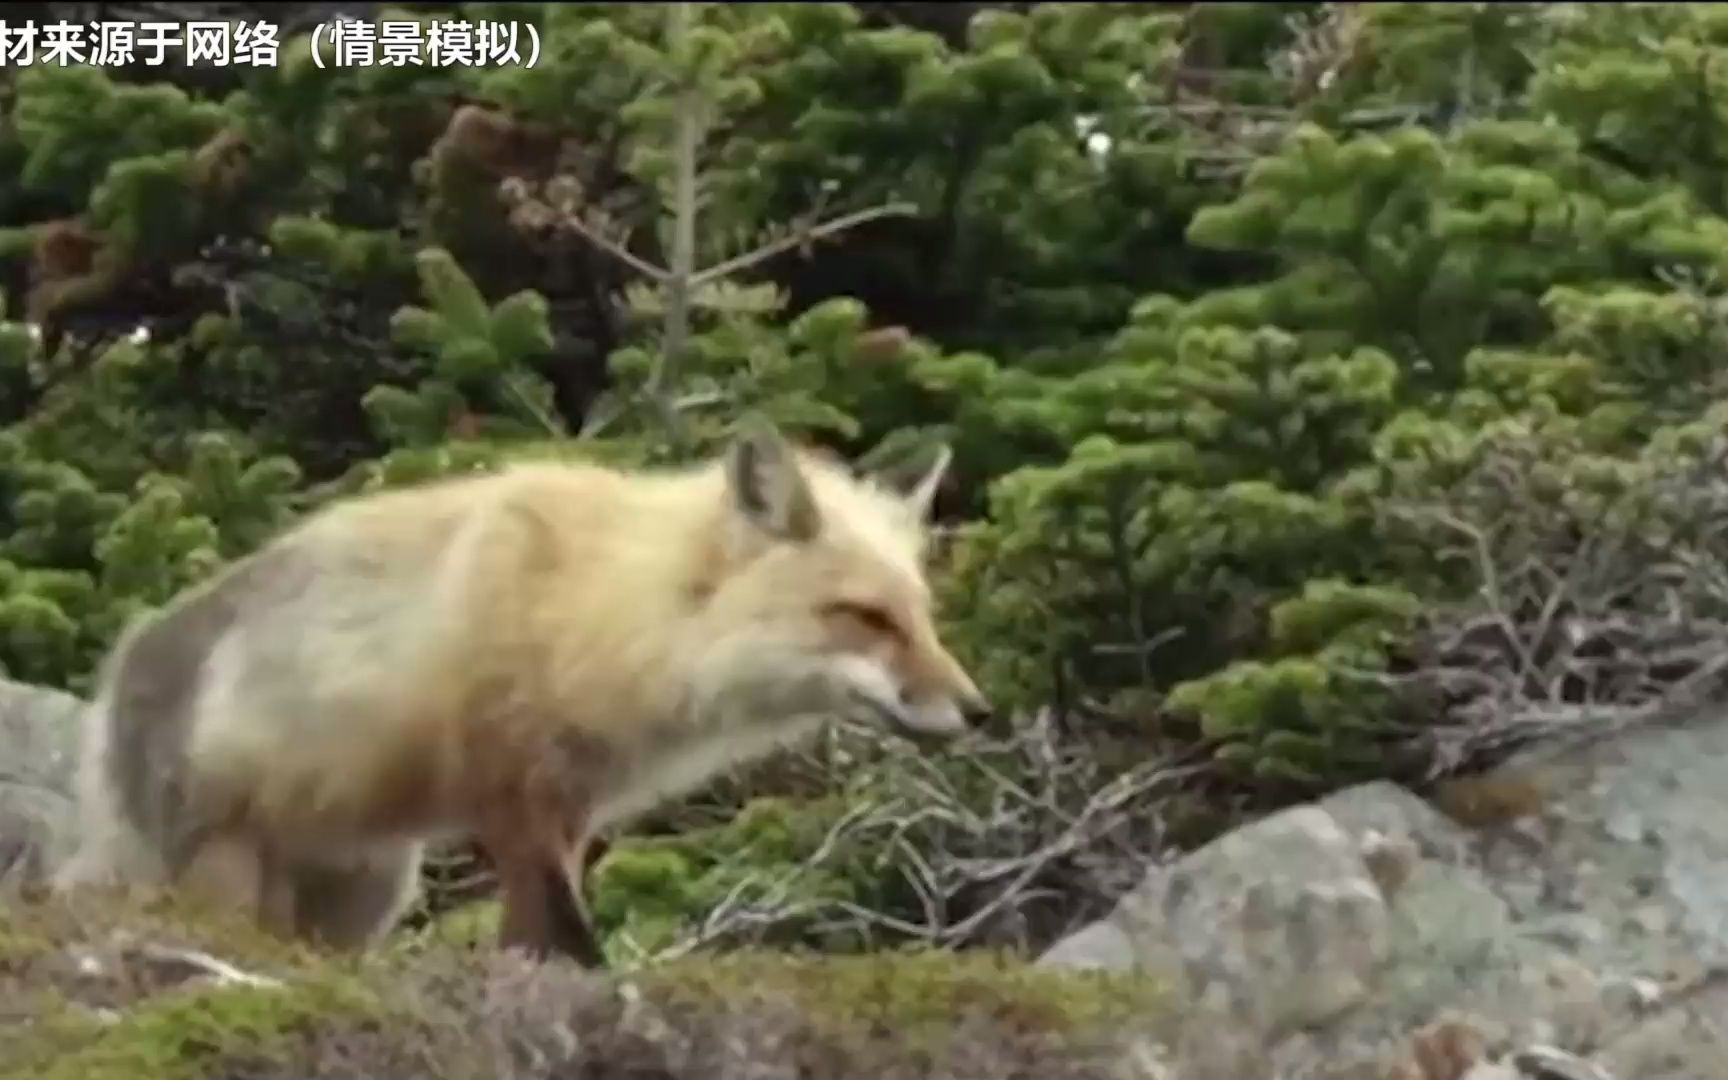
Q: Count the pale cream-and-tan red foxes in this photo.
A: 1